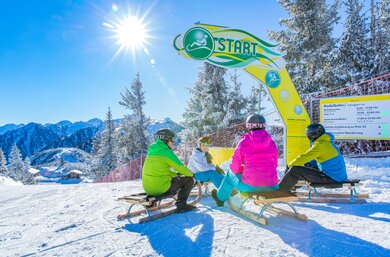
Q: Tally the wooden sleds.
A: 4